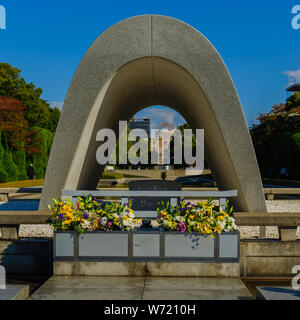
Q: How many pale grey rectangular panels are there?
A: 5